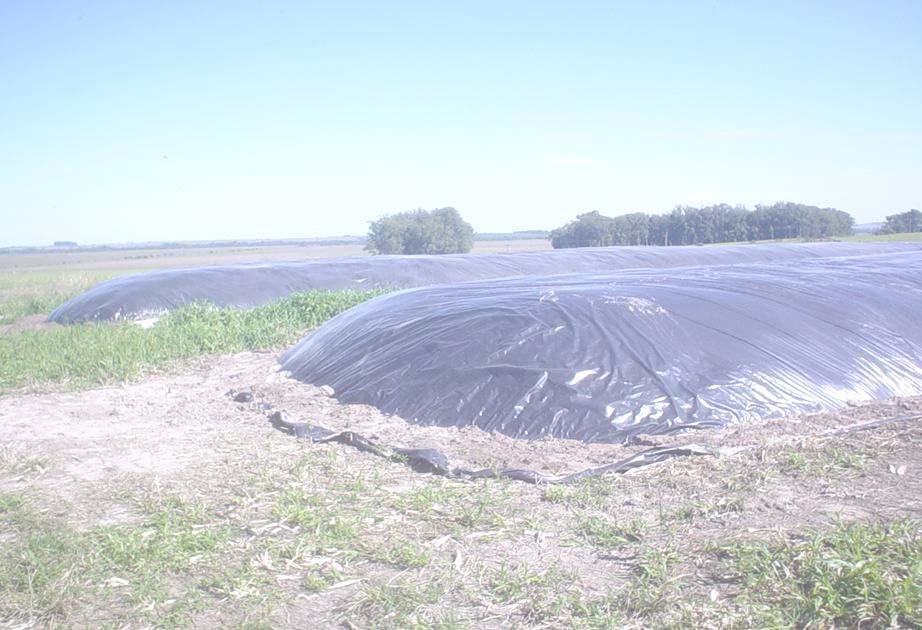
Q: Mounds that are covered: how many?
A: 2